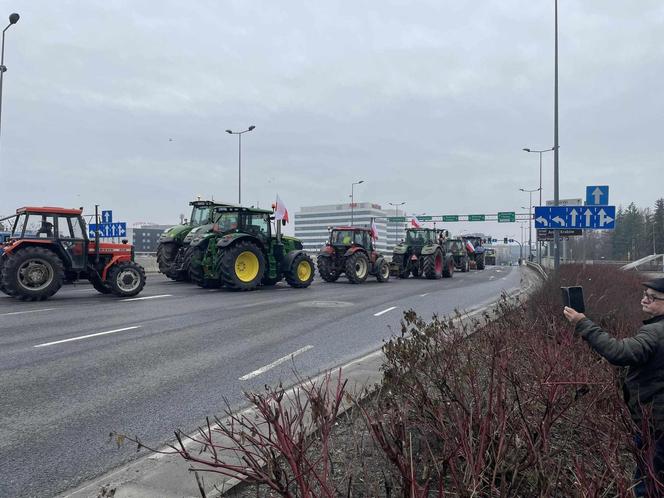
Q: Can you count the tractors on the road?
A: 7